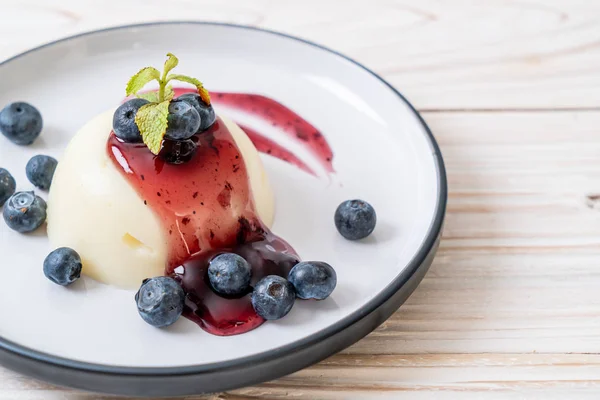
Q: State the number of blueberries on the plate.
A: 14